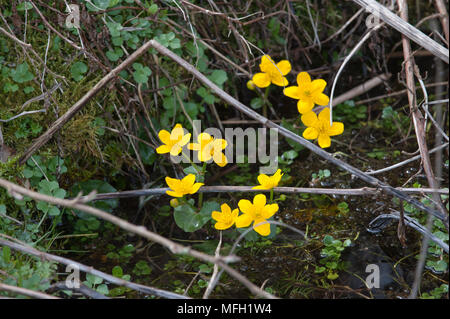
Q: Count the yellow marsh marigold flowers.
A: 9